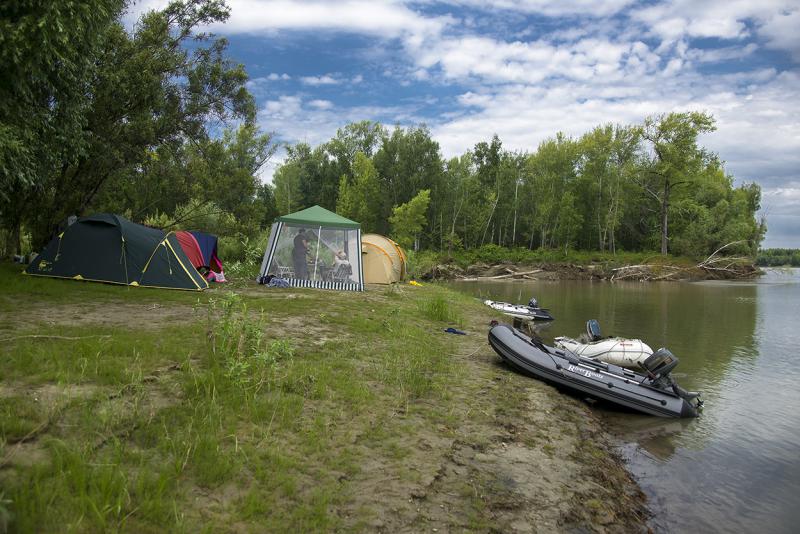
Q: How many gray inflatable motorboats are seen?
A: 1